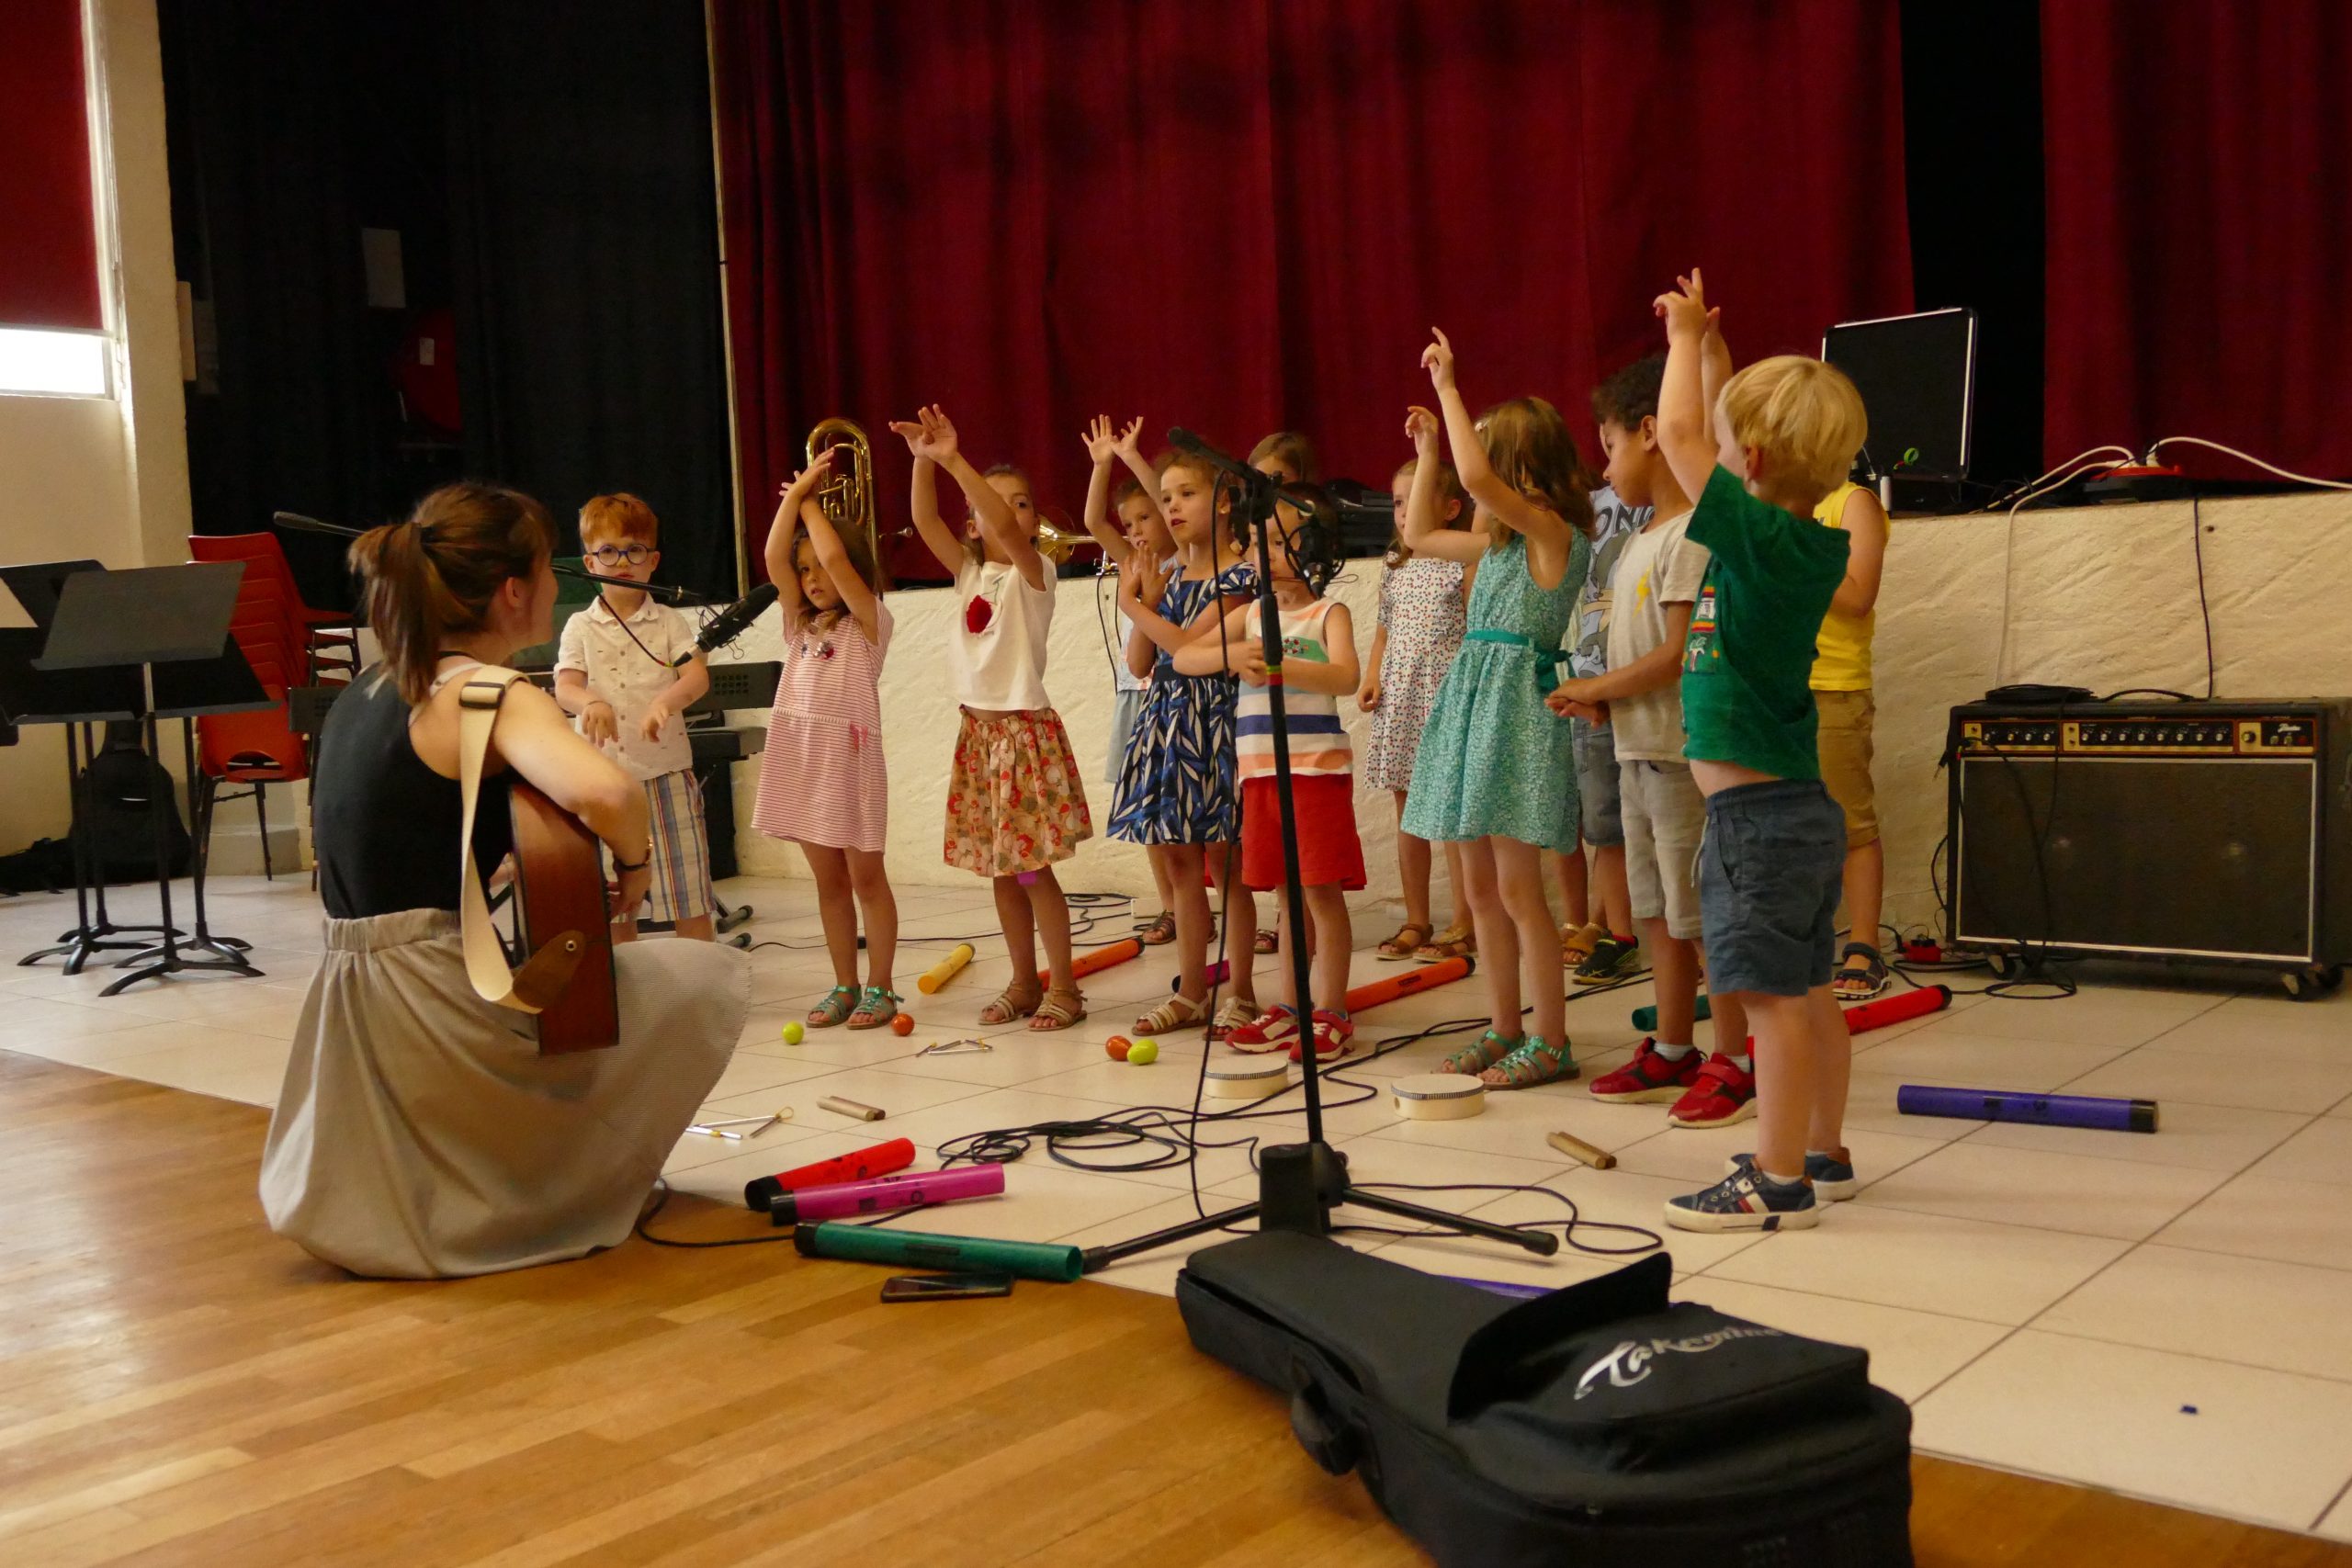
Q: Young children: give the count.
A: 13